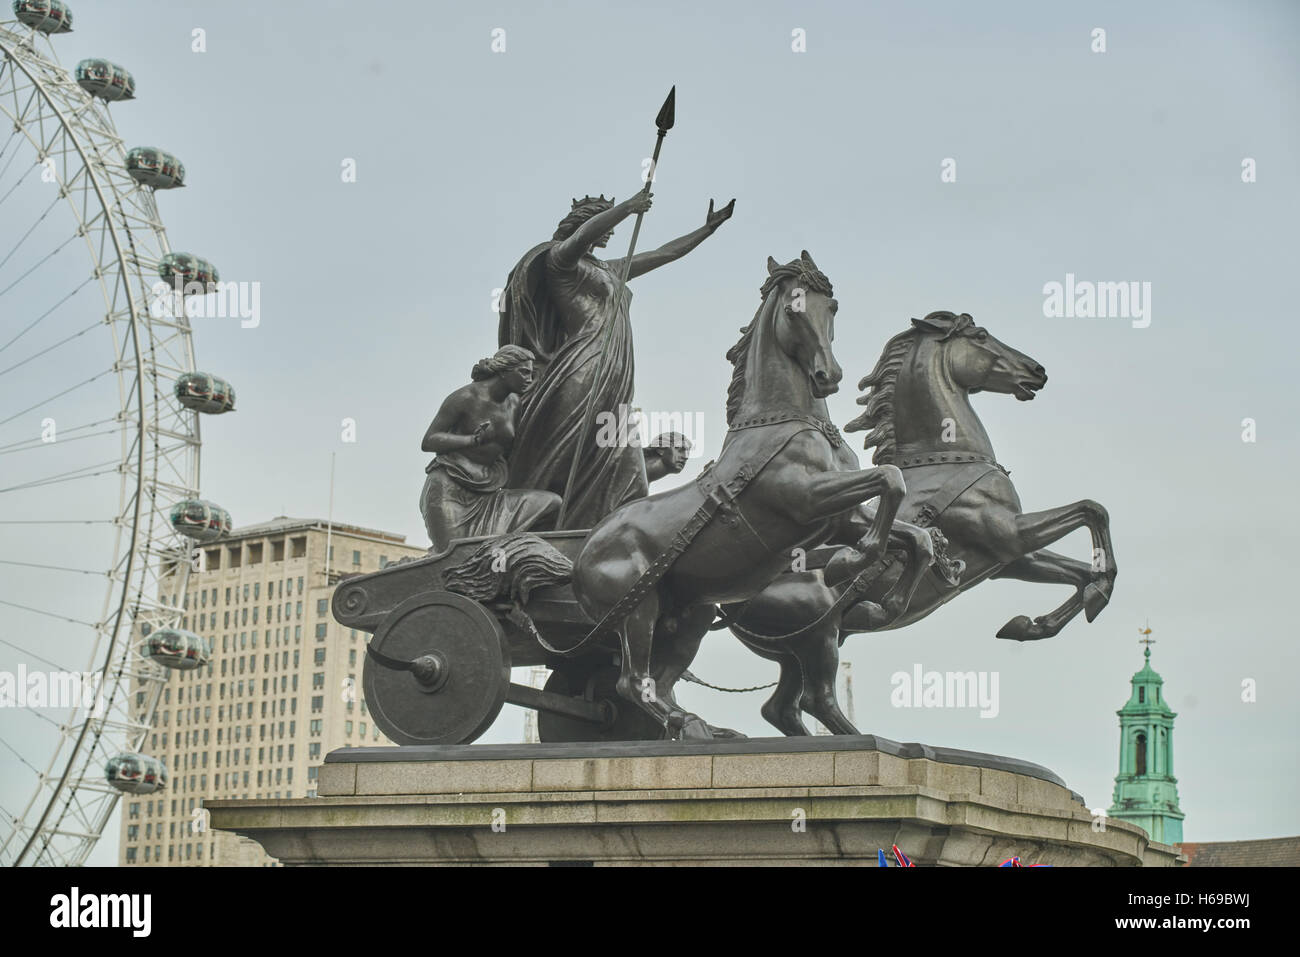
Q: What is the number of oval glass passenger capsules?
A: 8